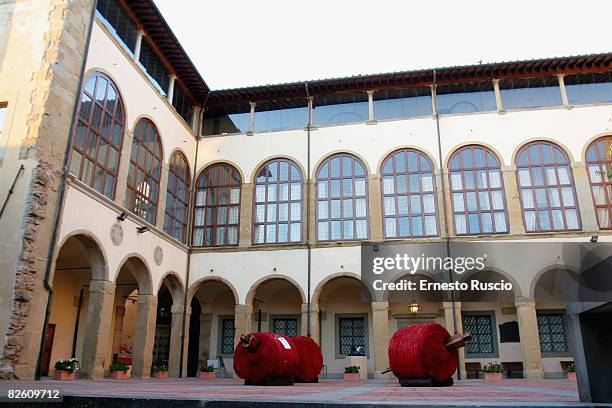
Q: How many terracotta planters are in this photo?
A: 7